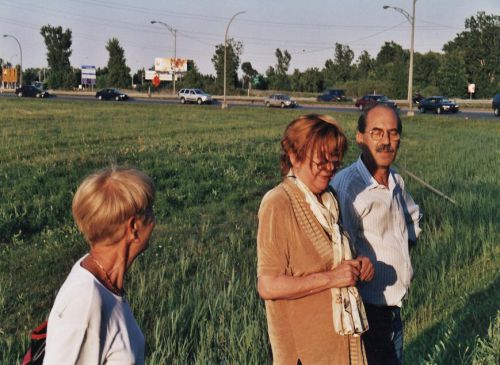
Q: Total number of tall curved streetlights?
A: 4